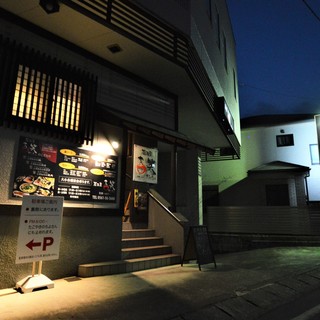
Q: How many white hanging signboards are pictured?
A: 1